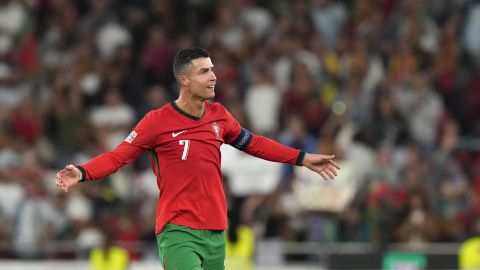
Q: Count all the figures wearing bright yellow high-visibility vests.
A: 3